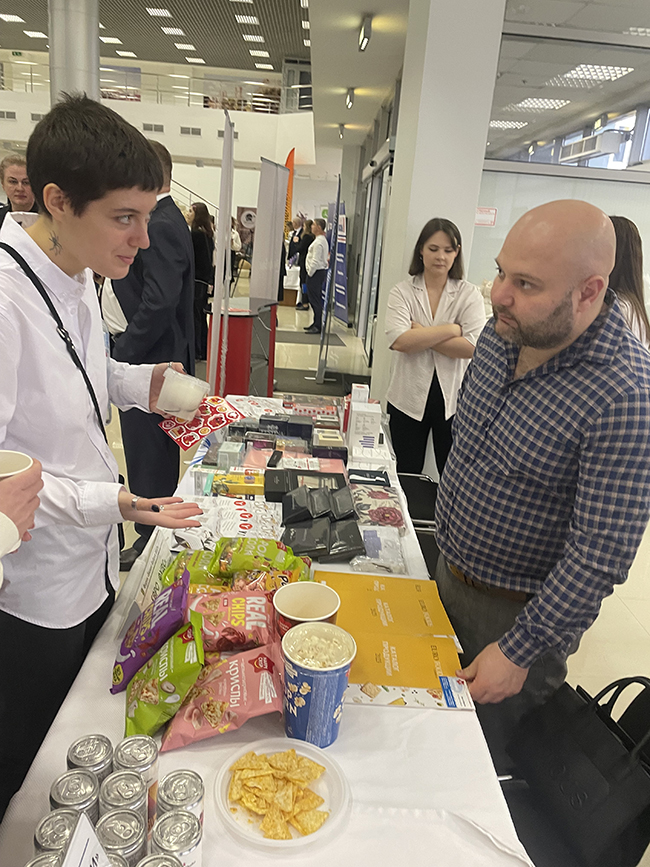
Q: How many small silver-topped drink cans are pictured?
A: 11